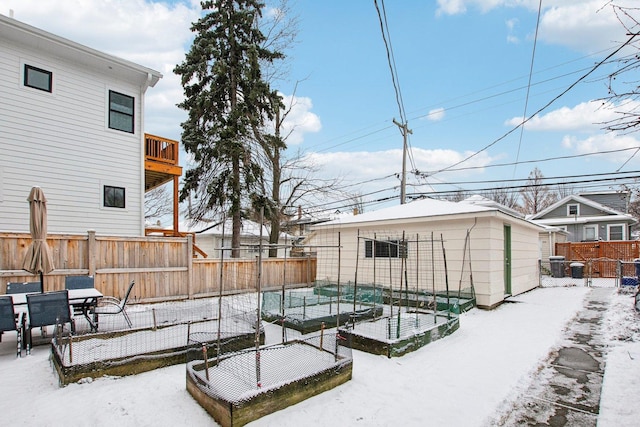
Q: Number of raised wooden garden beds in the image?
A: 5